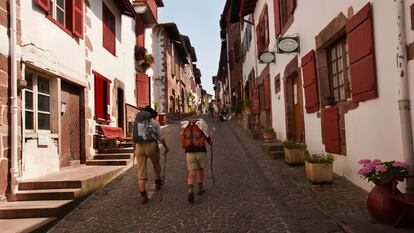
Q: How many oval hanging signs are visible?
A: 2